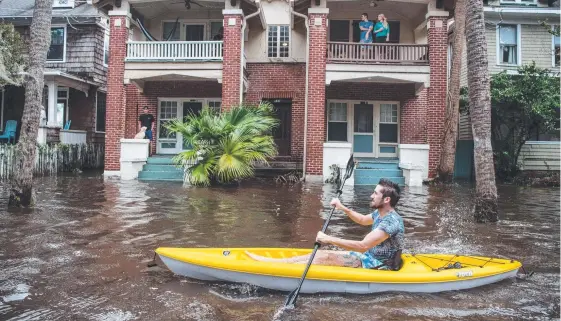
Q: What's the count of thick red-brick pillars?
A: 4